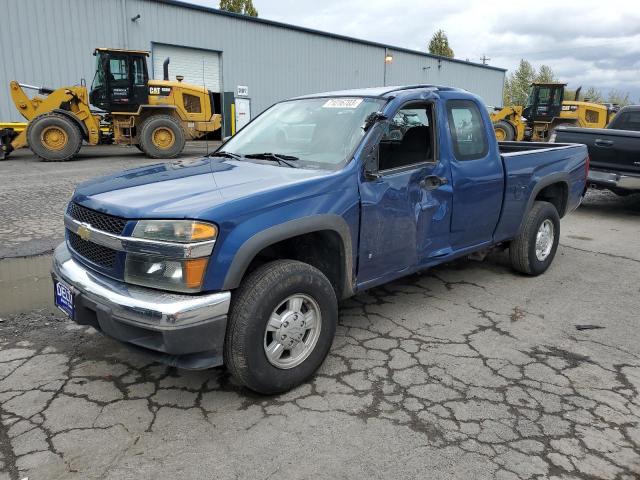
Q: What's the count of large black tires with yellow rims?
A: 3